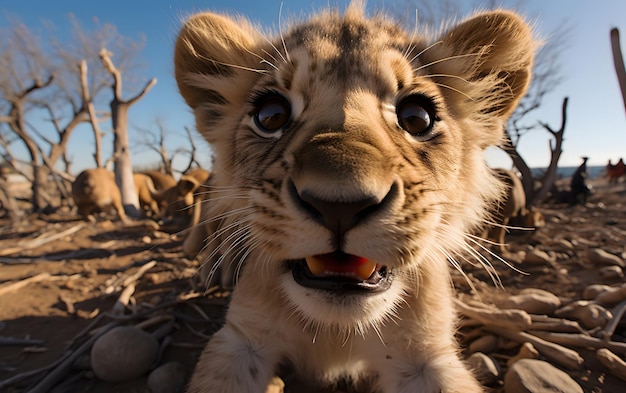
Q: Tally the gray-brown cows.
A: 0